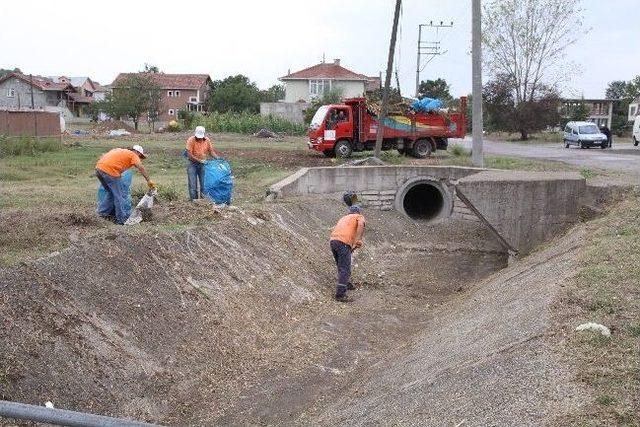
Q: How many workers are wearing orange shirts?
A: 3